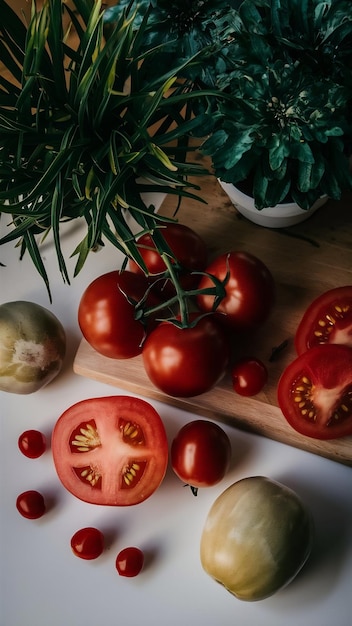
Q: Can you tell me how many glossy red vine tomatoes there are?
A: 4